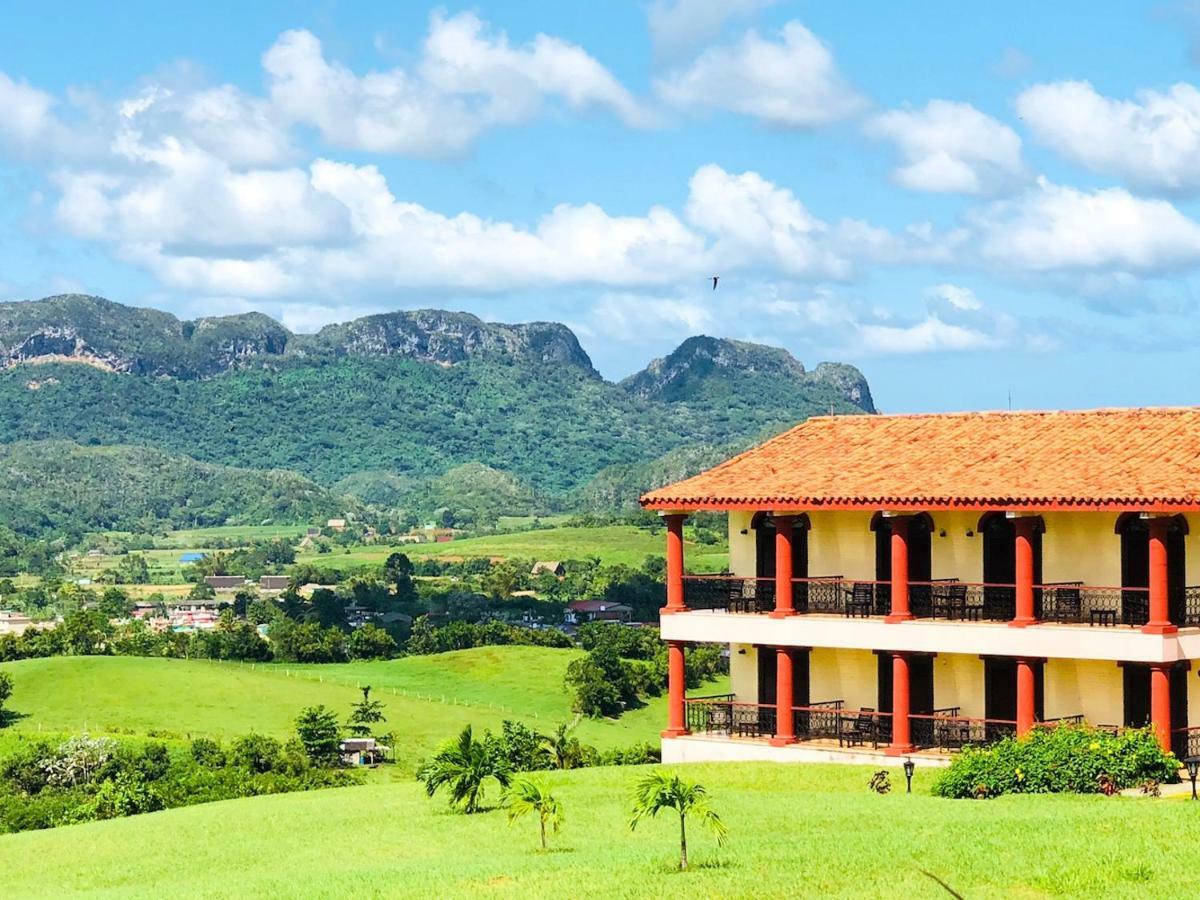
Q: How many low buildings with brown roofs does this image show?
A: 2